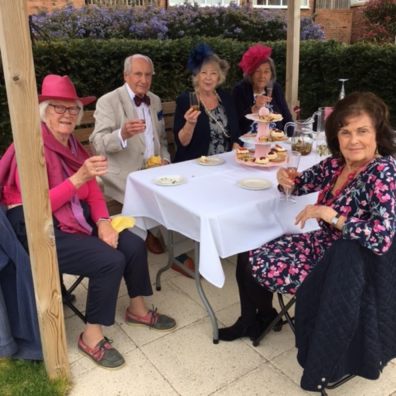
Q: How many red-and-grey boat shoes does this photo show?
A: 2